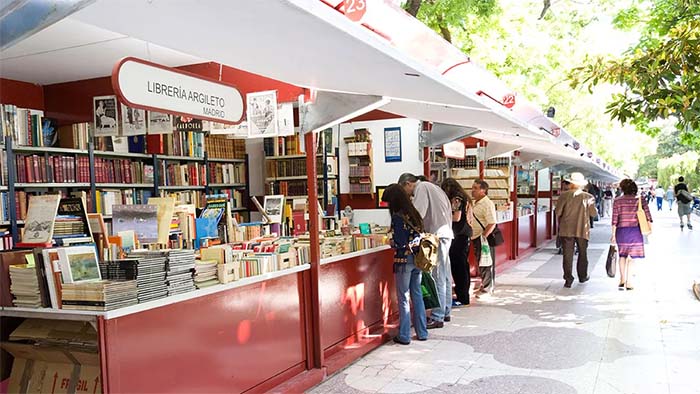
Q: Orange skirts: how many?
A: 0